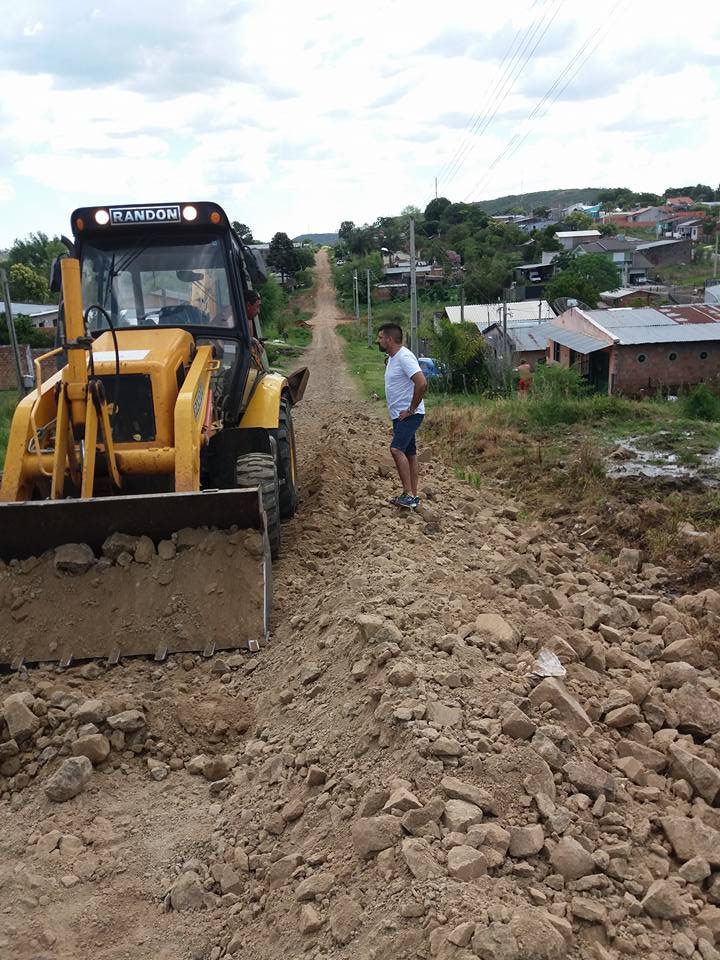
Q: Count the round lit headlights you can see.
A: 2